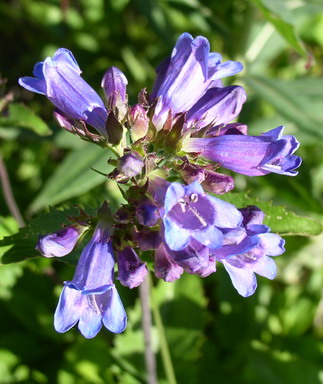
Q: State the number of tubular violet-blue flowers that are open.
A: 6